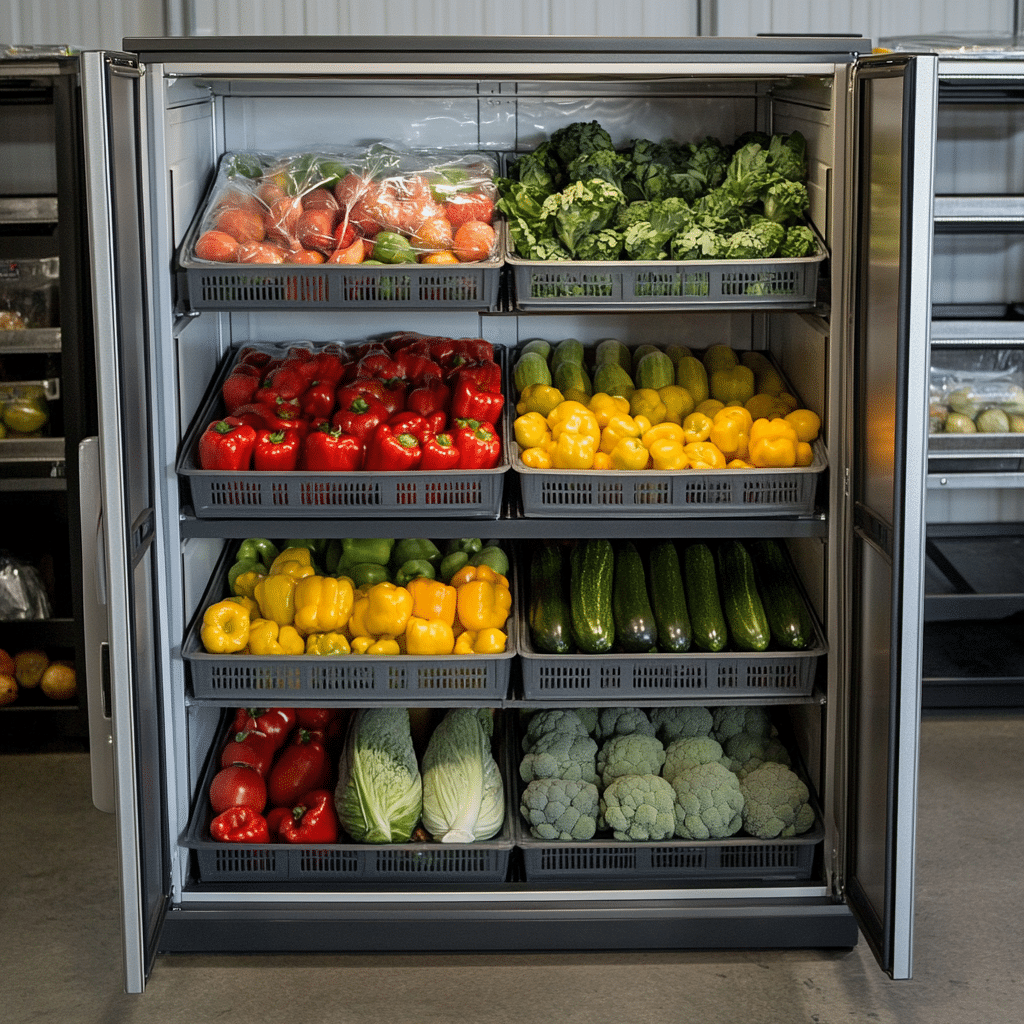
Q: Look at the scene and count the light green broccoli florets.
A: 12